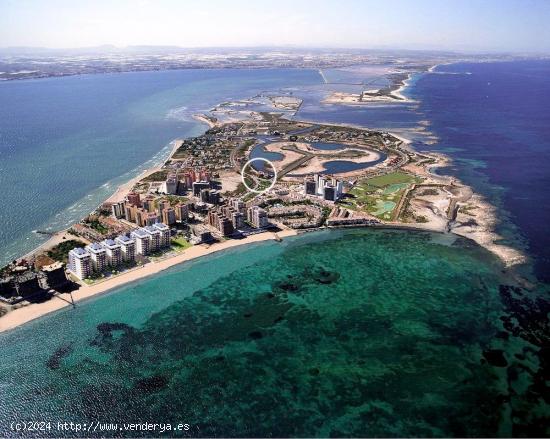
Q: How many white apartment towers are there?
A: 7